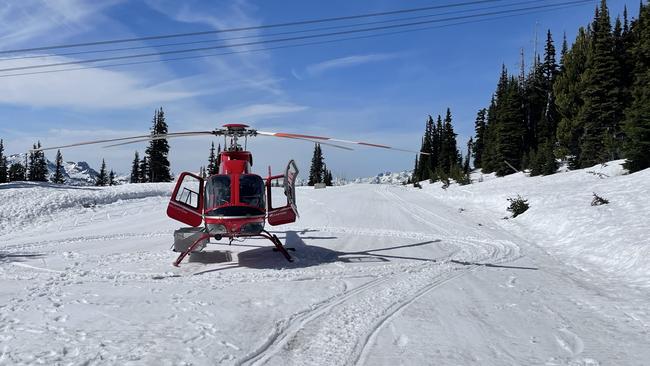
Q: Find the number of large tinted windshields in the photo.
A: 2